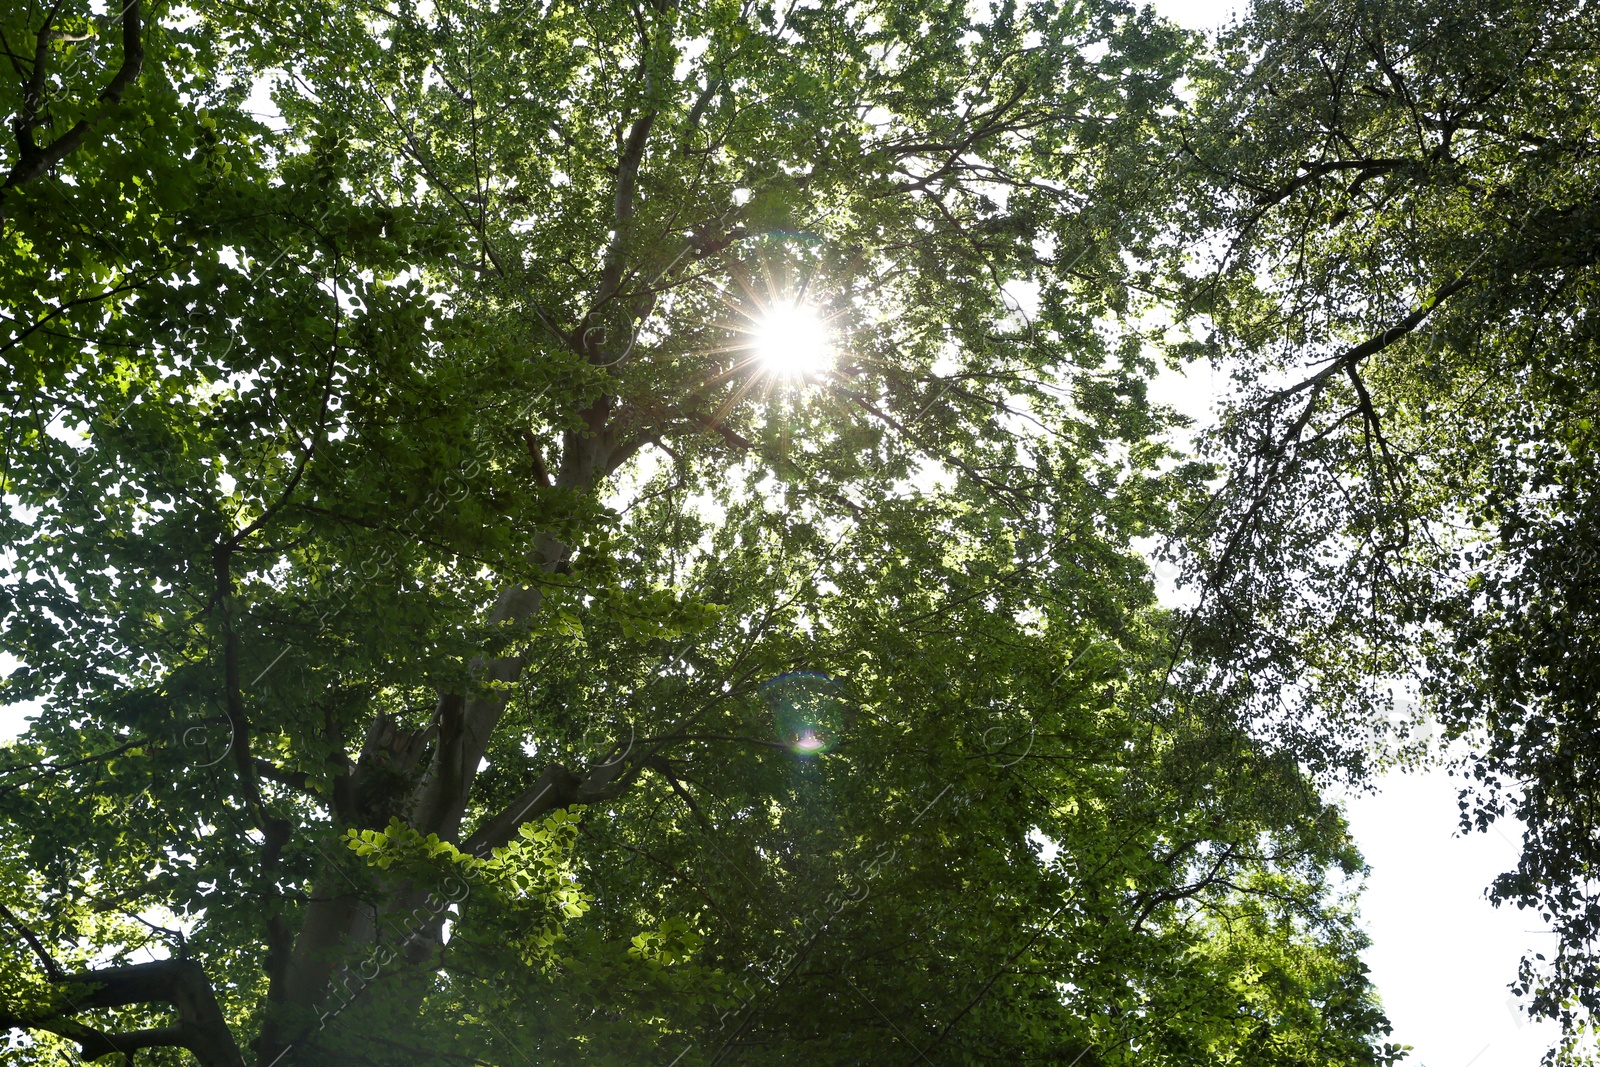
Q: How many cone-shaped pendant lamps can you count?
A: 0